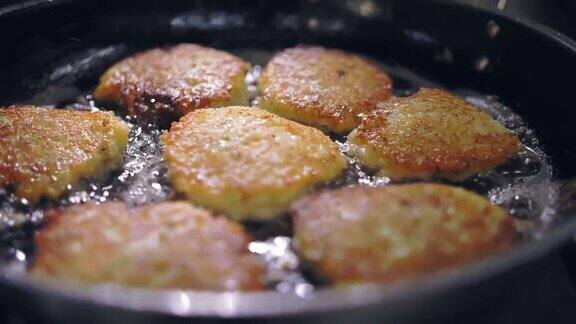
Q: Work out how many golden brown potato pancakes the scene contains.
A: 7